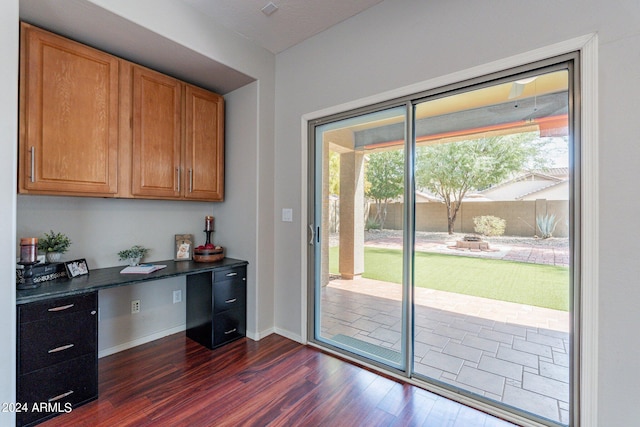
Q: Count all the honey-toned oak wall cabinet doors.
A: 3